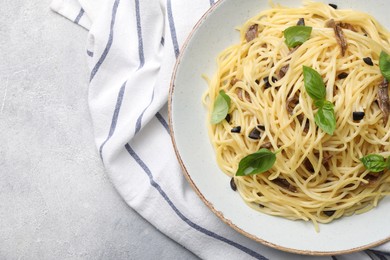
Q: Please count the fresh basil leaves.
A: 7